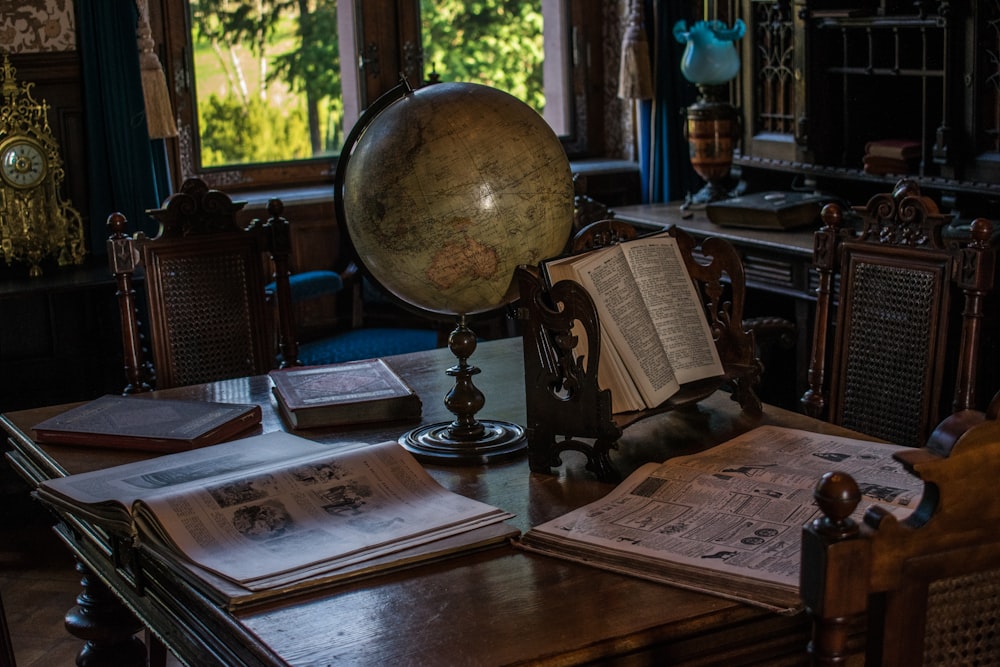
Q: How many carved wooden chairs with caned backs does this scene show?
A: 3